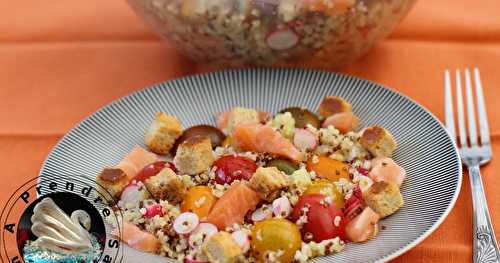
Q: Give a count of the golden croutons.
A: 10